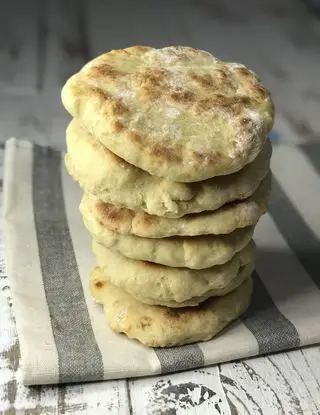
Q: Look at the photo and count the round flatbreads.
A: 6